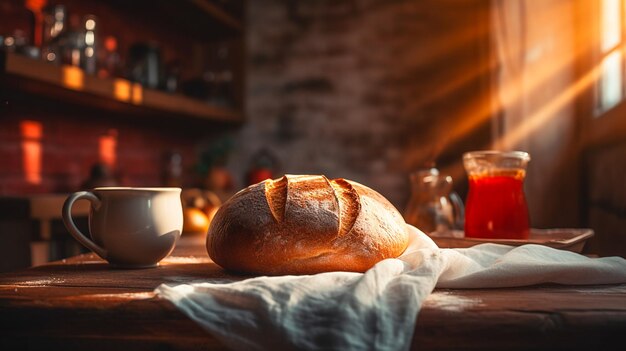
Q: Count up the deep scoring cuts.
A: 2